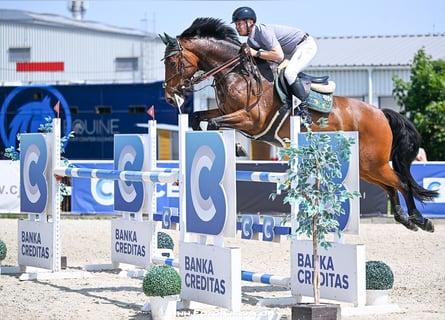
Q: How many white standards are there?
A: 4